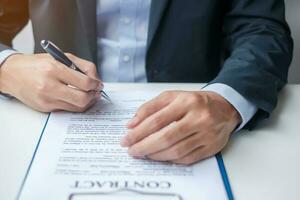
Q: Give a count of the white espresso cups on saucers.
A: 0